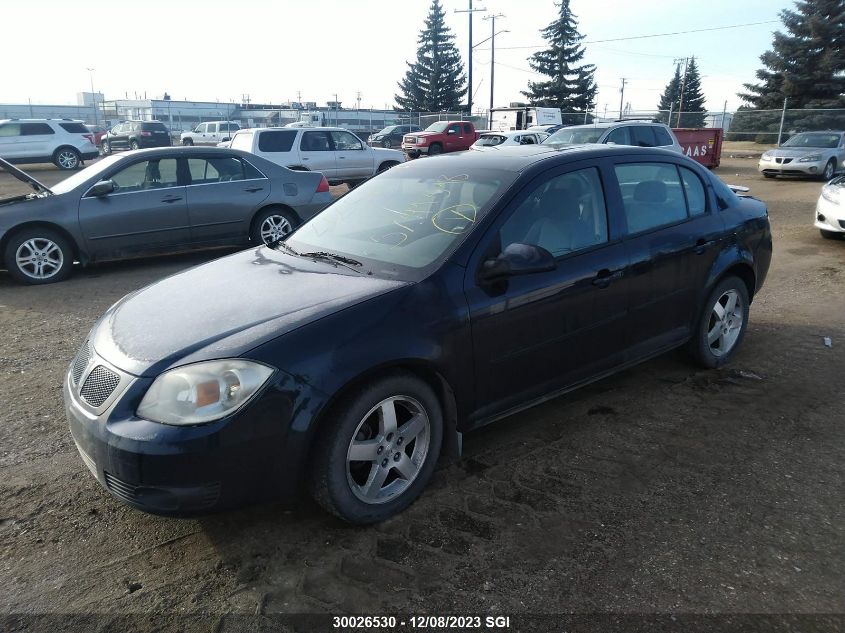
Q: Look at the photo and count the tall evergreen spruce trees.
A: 5